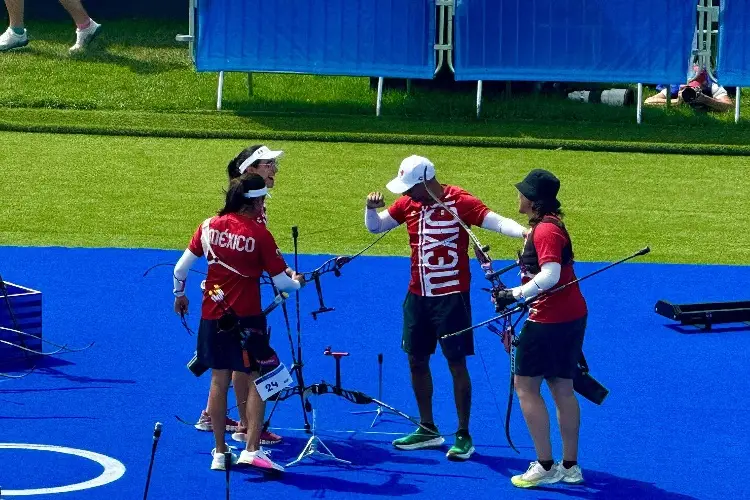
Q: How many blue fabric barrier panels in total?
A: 3